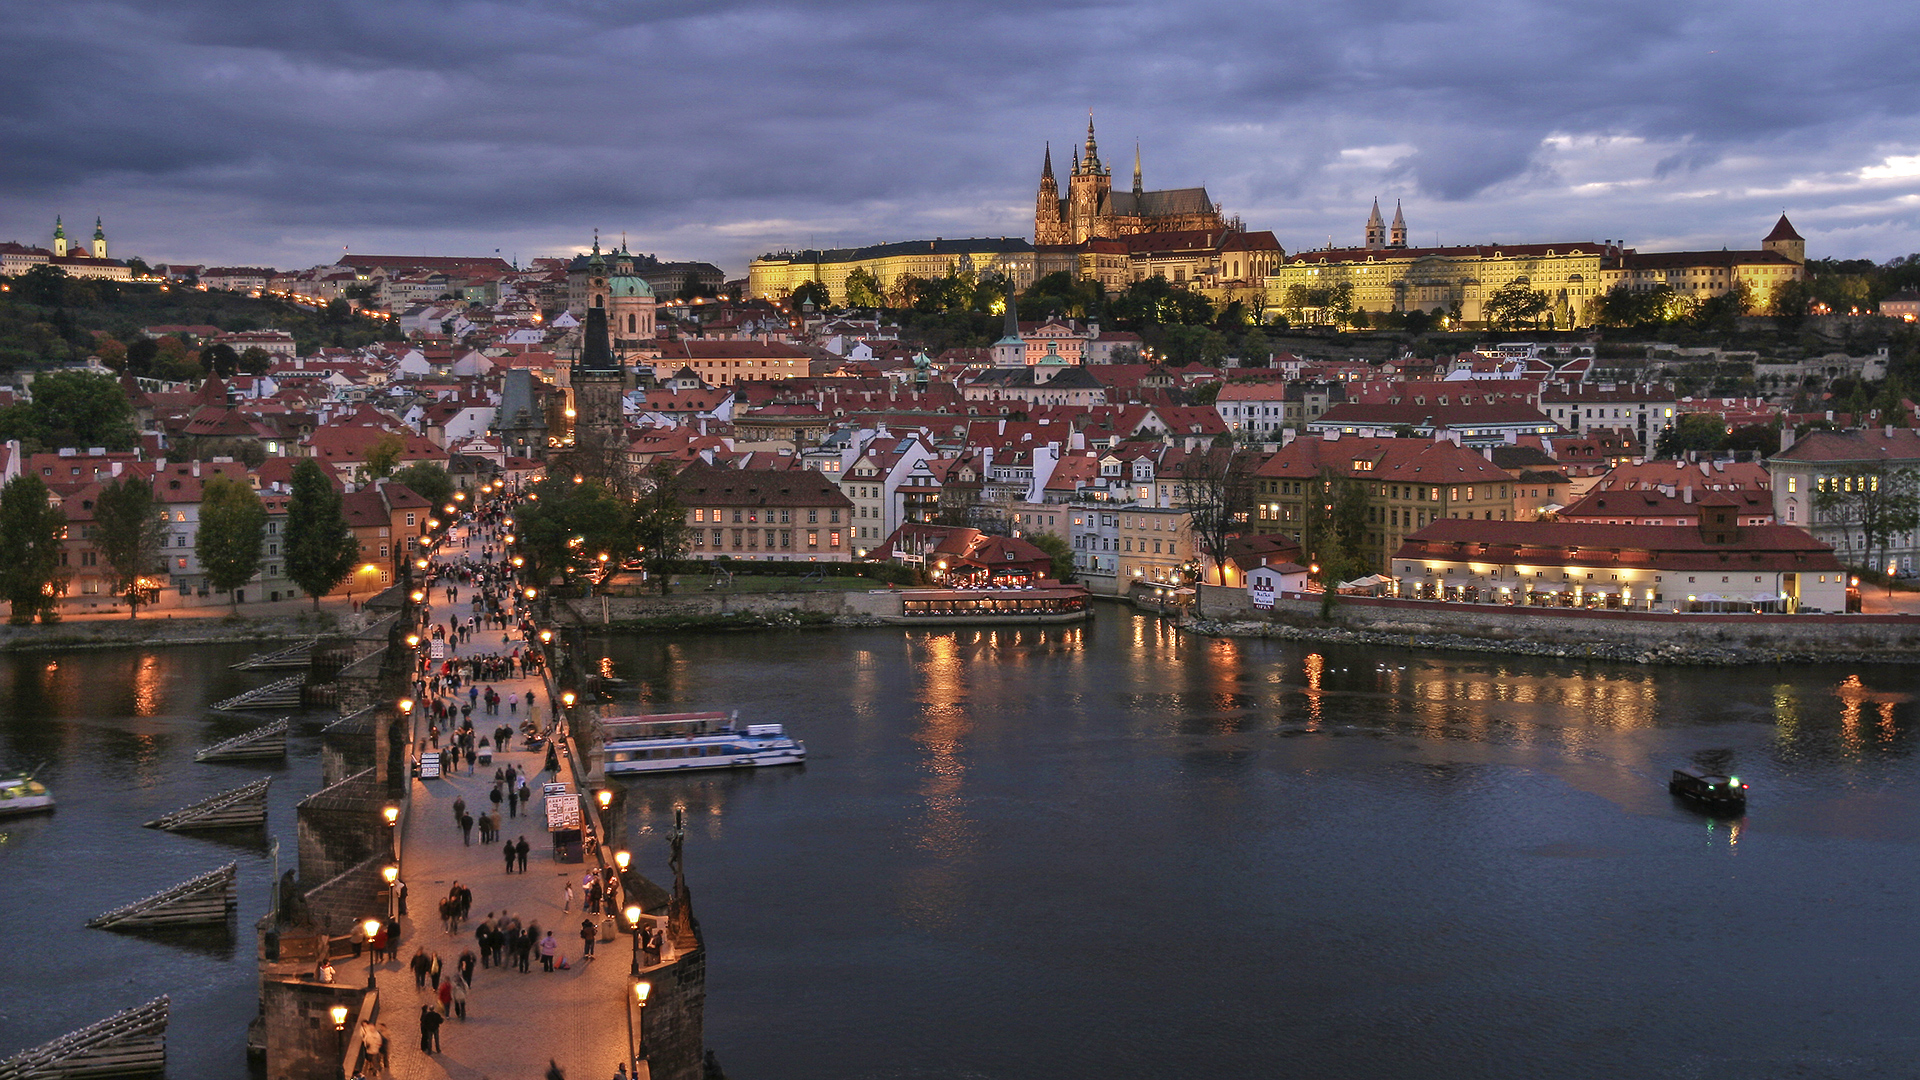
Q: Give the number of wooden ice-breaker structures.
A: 6